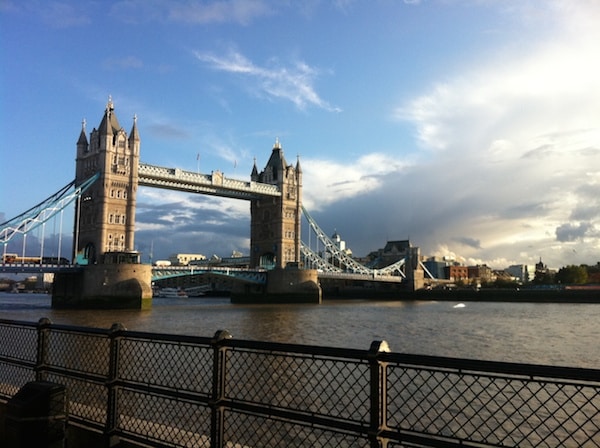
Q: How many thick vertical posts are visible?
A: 4